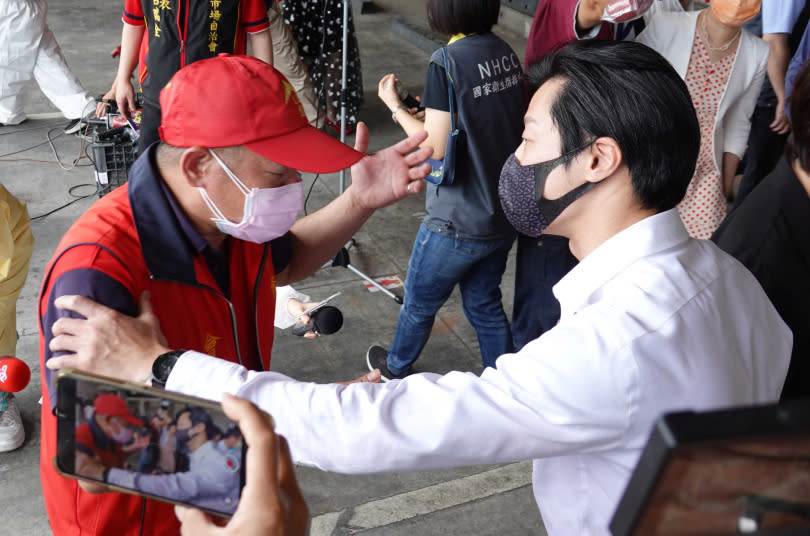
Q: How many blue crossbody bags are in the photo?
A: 1